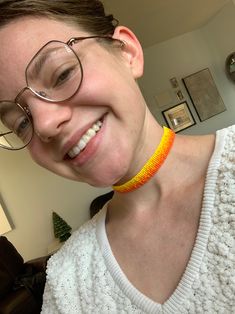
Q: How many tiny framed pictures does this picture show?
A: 2